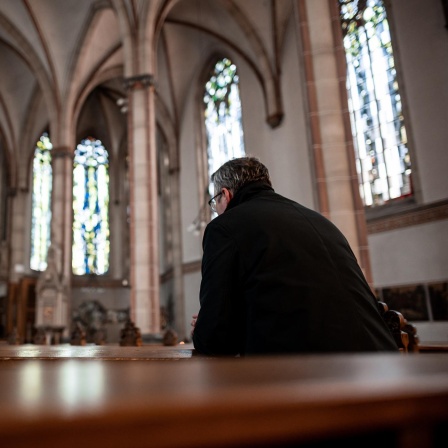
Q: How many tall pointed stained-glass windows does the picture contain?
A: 4